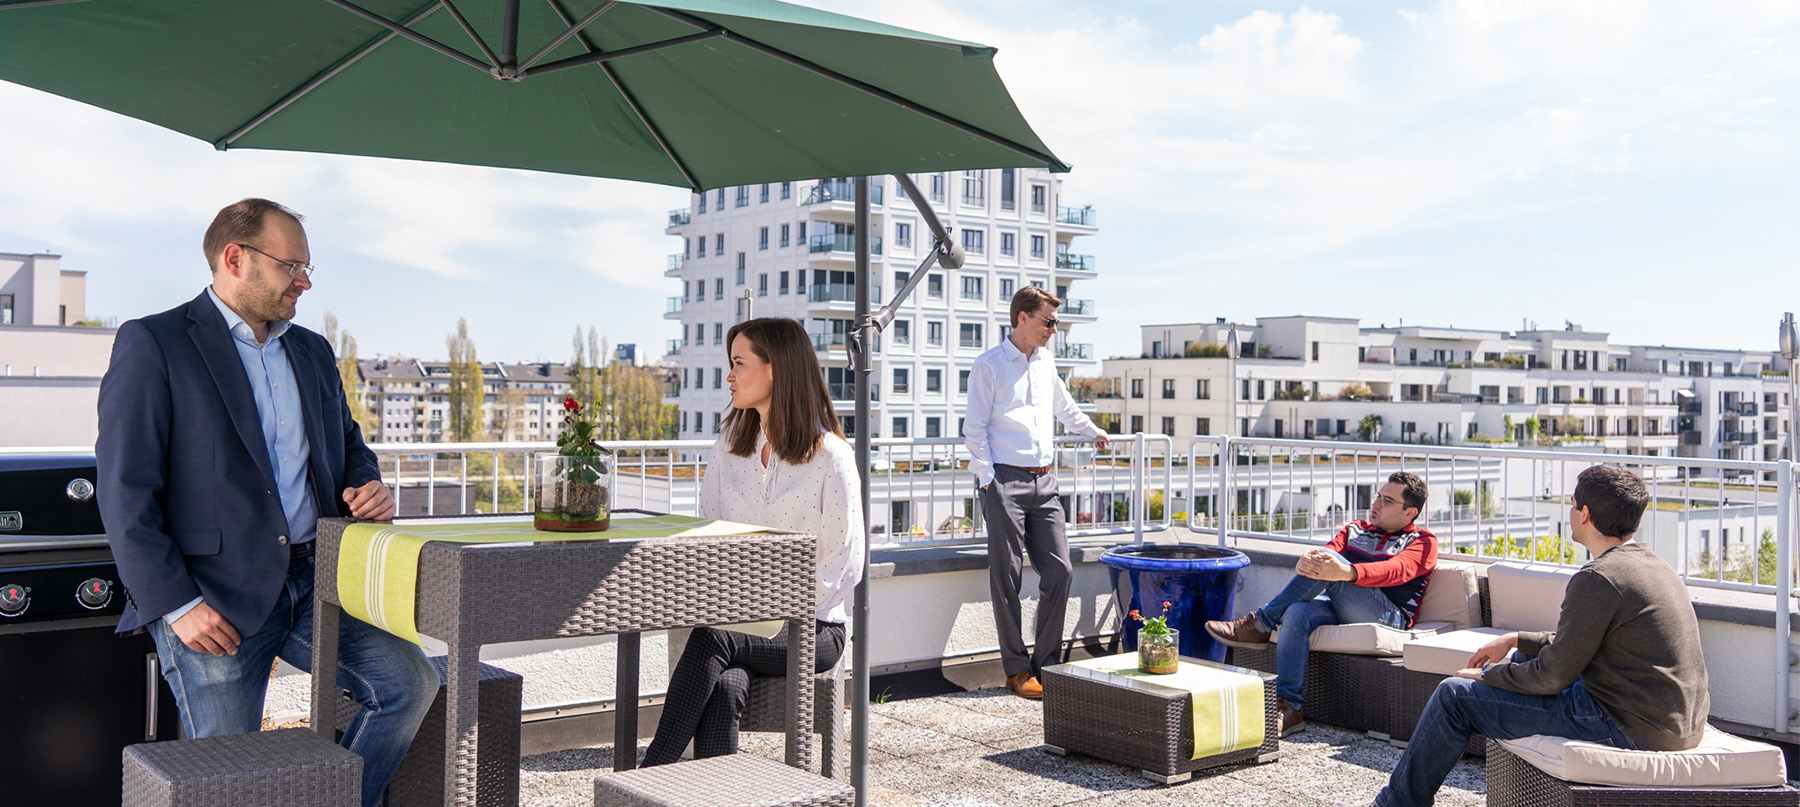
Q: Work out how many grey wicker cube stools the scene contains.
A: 4